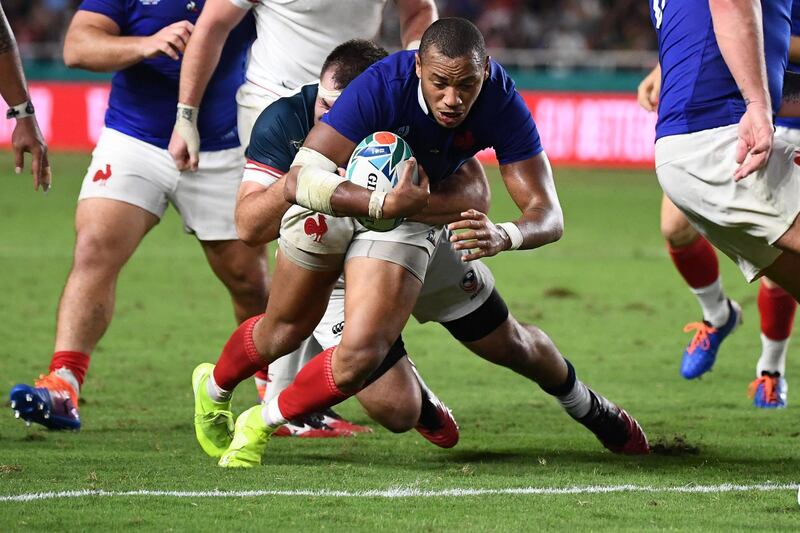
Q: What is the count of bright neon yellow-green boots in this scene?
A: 2